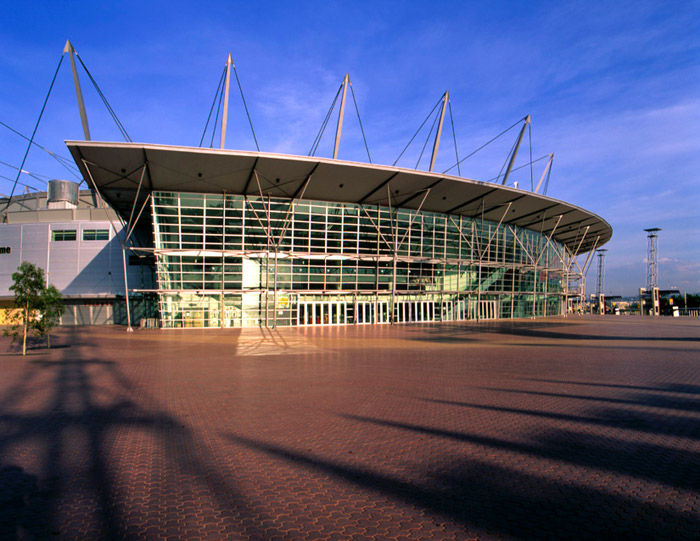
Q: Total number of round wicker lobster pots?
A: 0